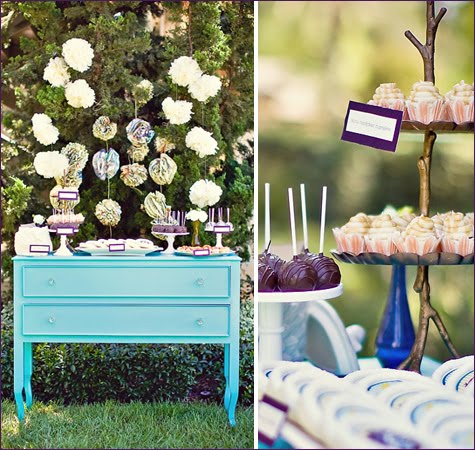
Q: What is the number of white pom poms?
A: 10